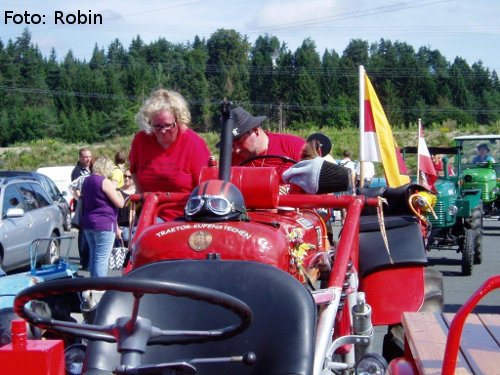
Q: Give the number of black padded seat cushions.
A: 2